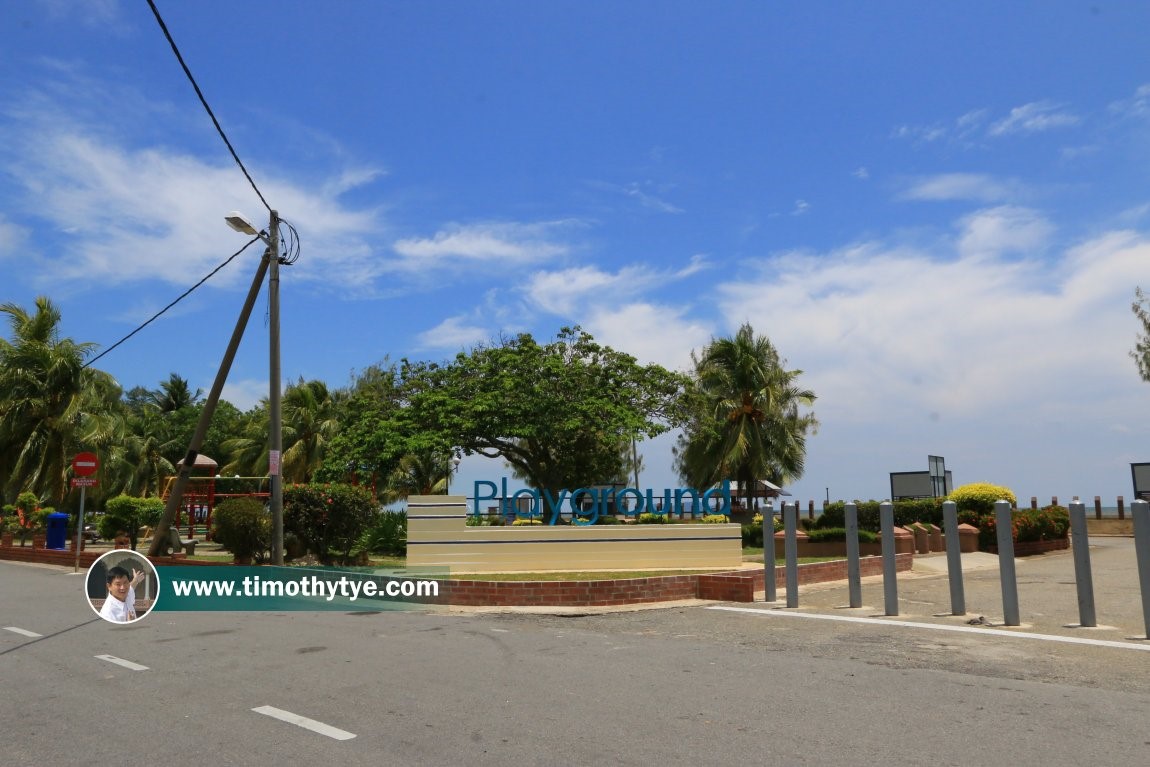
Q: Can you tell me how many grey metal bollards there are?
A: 8